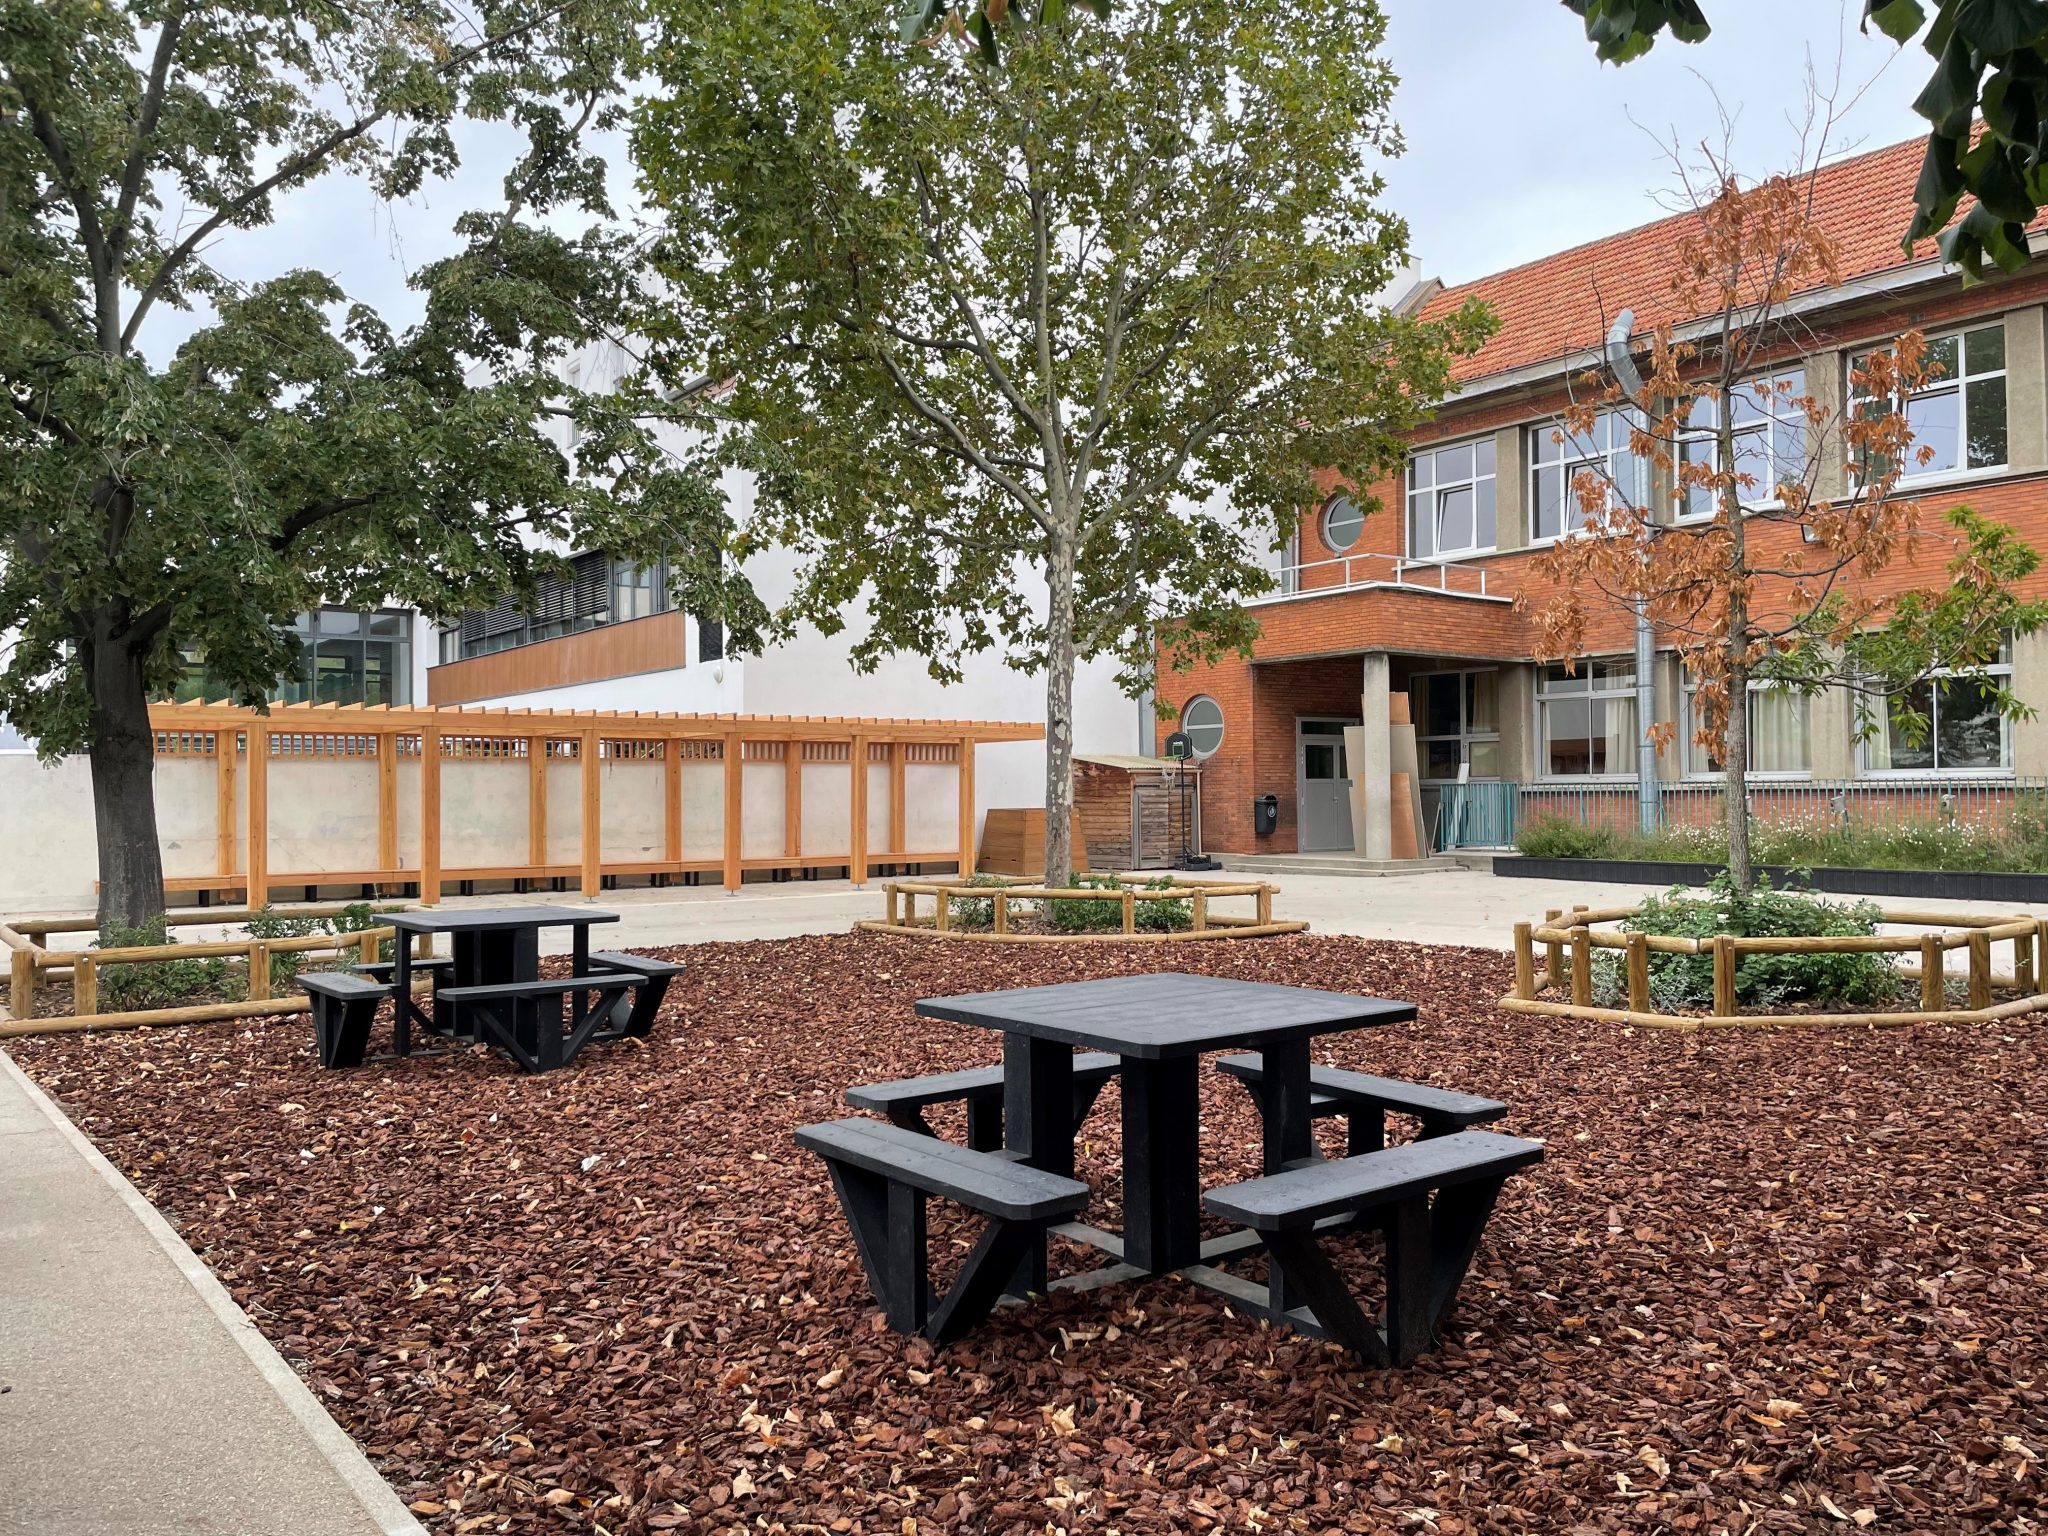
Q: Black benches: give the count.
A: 8